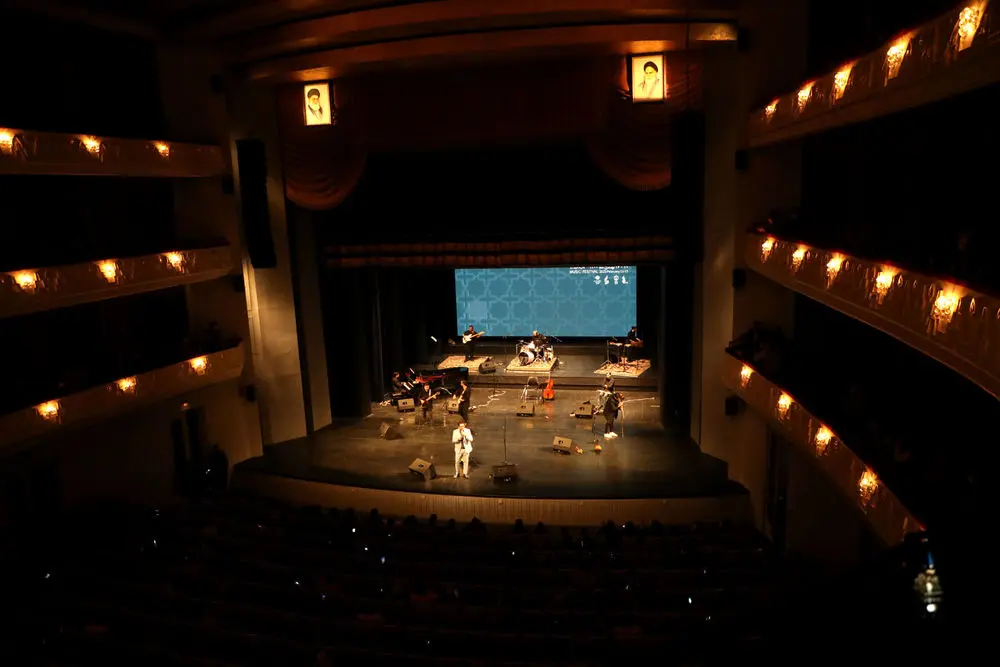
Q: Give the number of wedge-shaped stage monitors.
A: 9